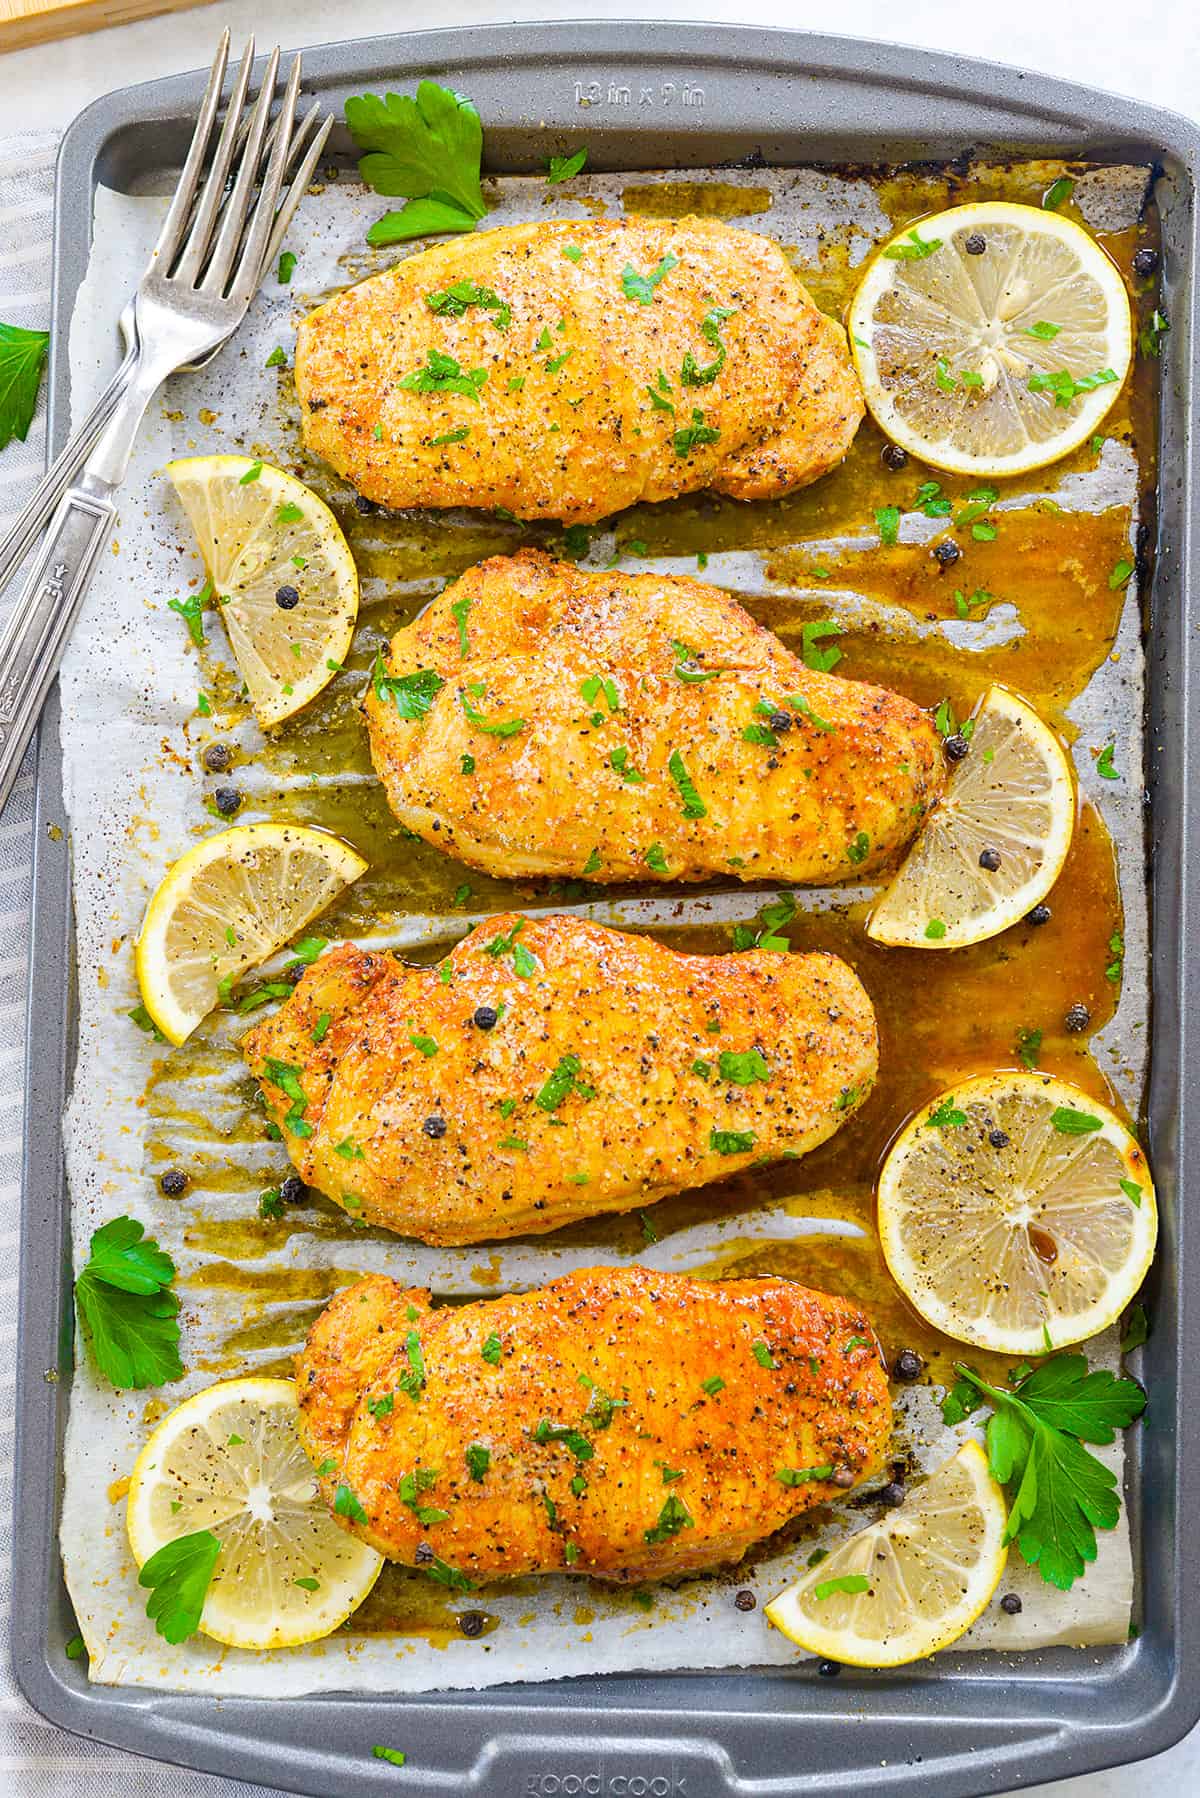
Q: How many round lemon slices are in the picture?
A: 3